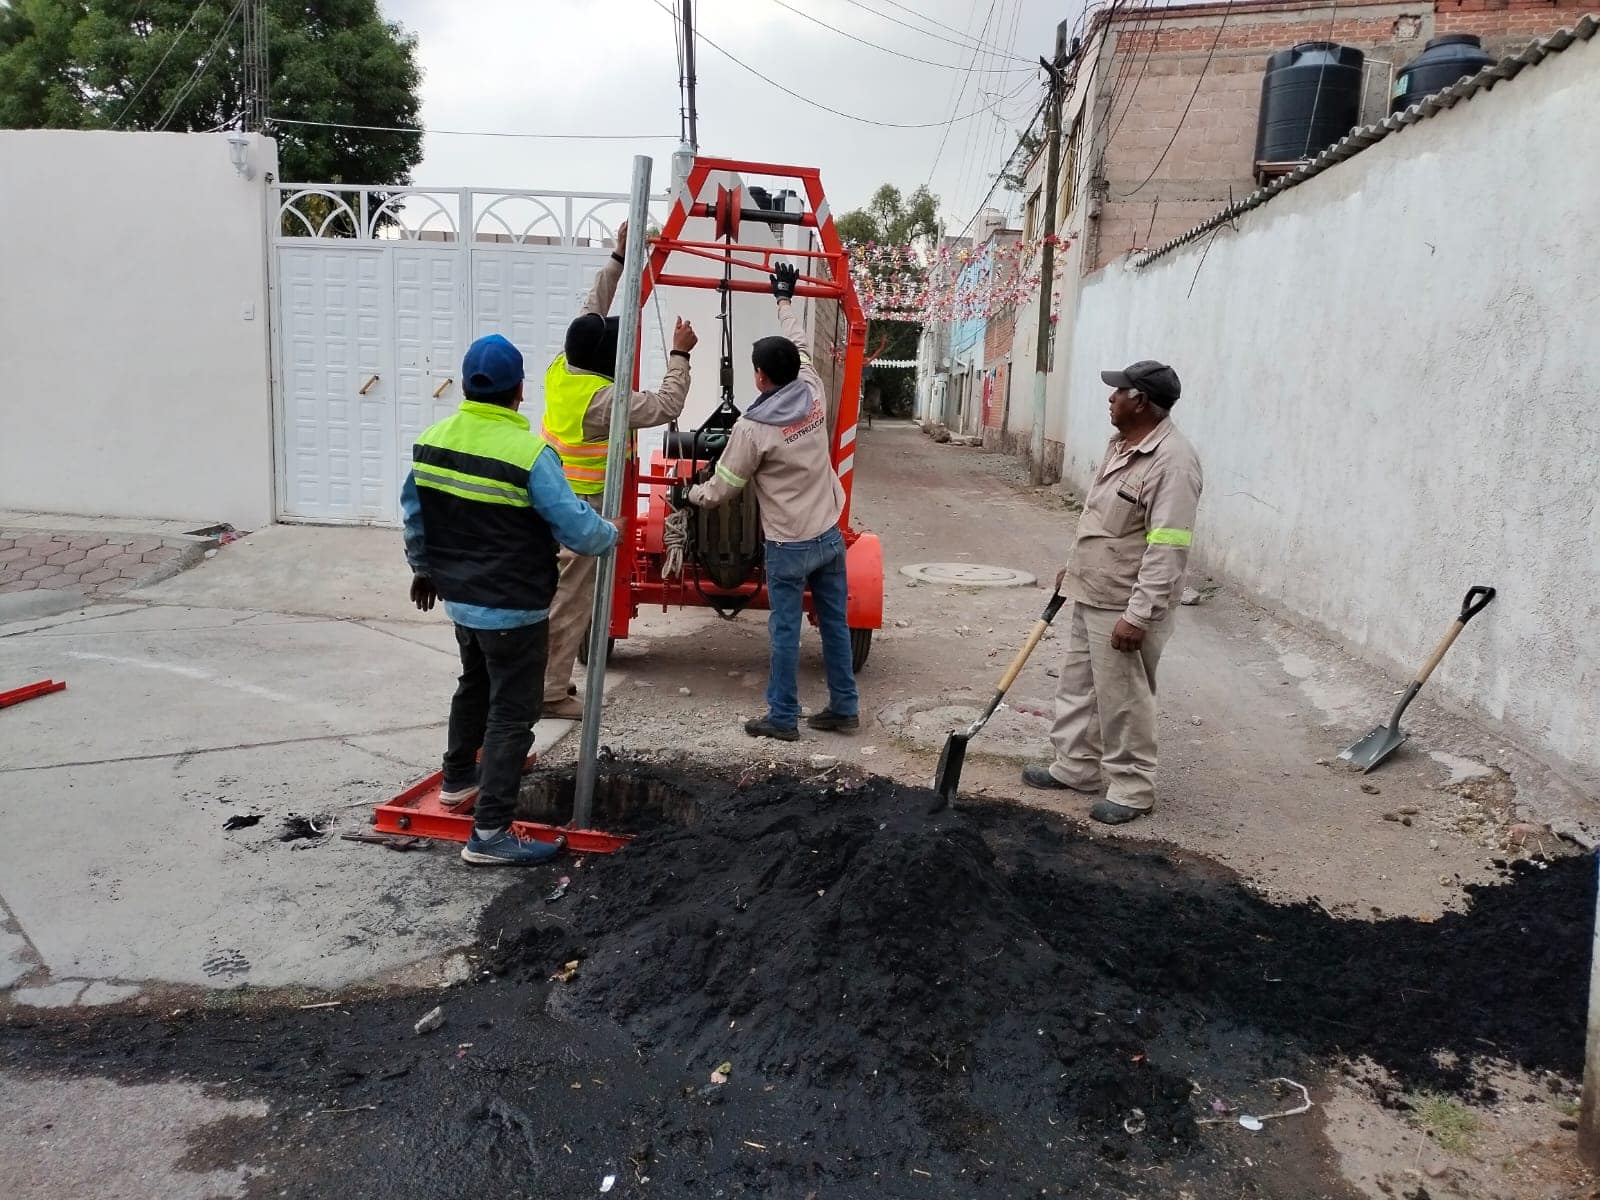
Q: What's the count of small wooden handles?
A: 2